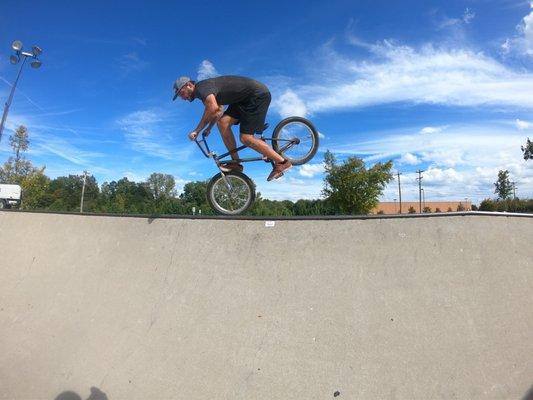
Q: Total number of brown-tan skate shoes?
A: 2